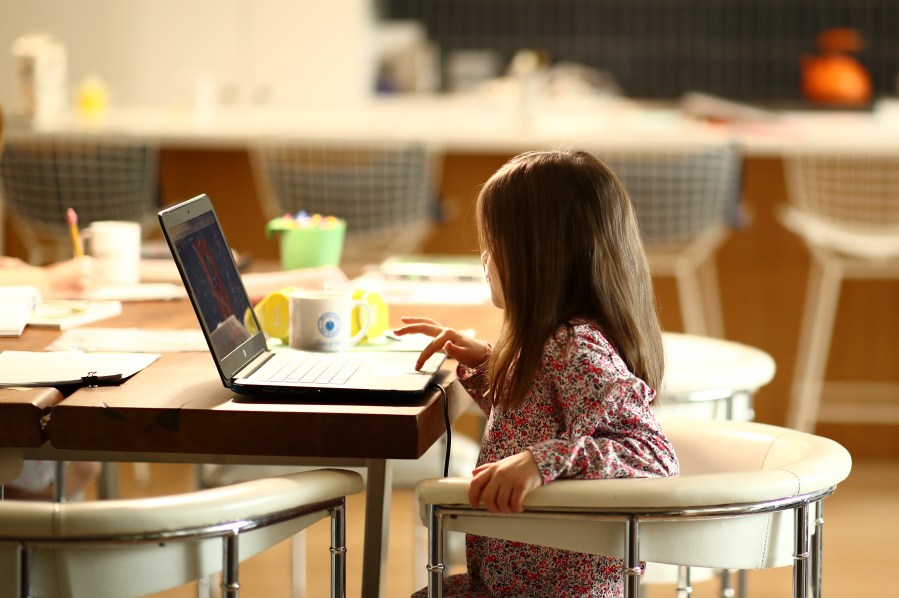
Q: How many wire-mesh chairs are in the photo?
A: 4